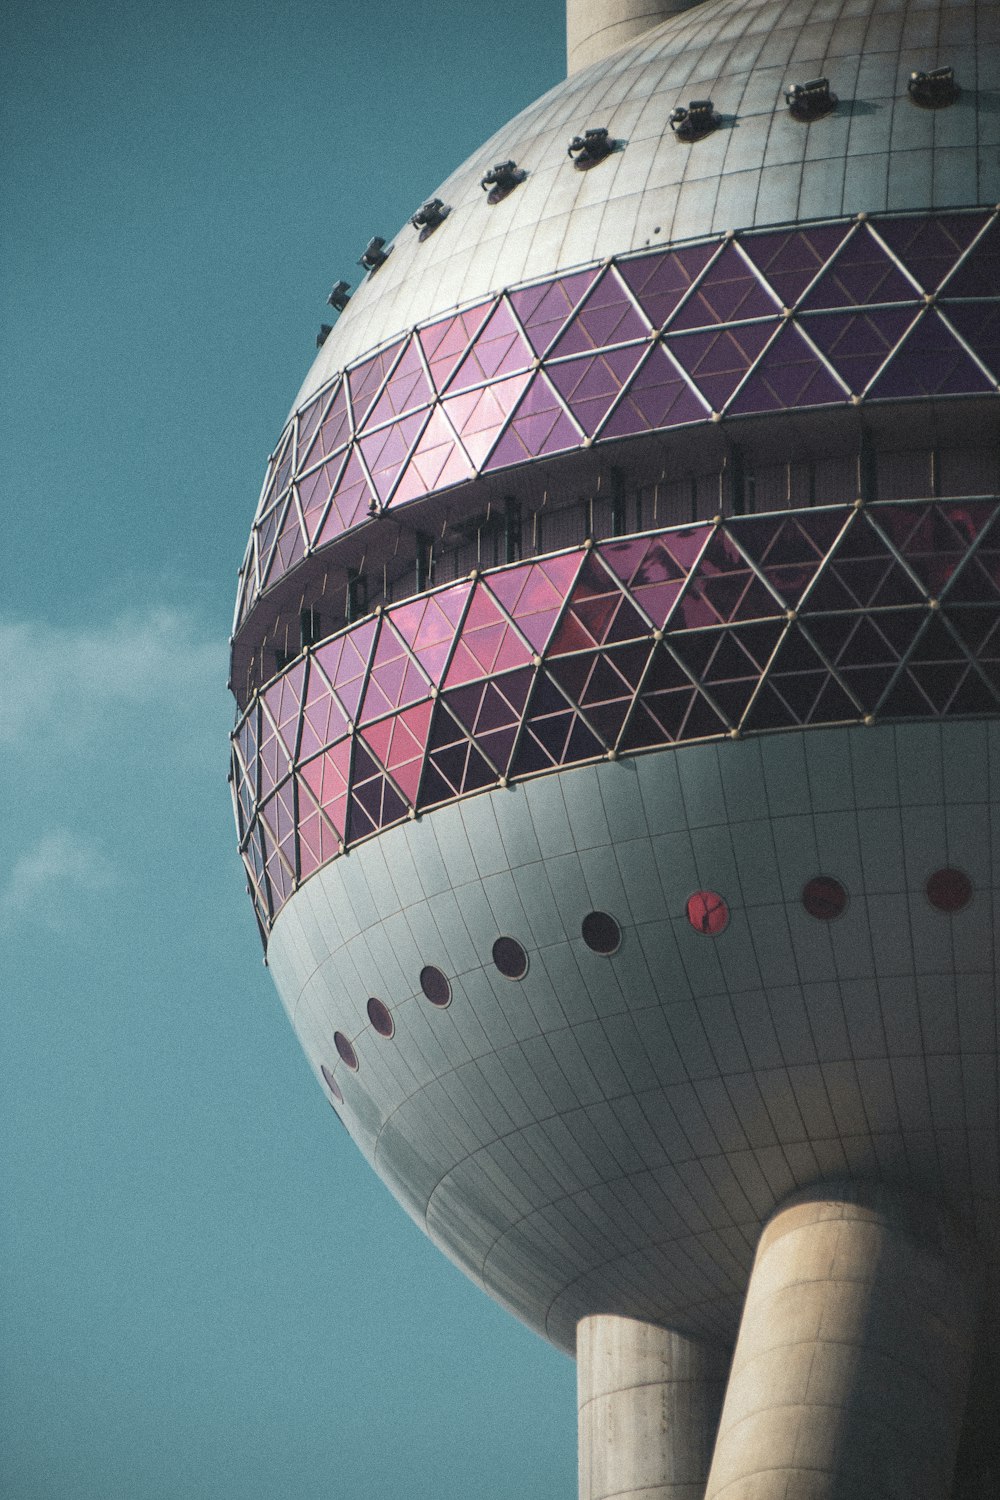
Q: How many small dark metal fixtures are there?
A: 9